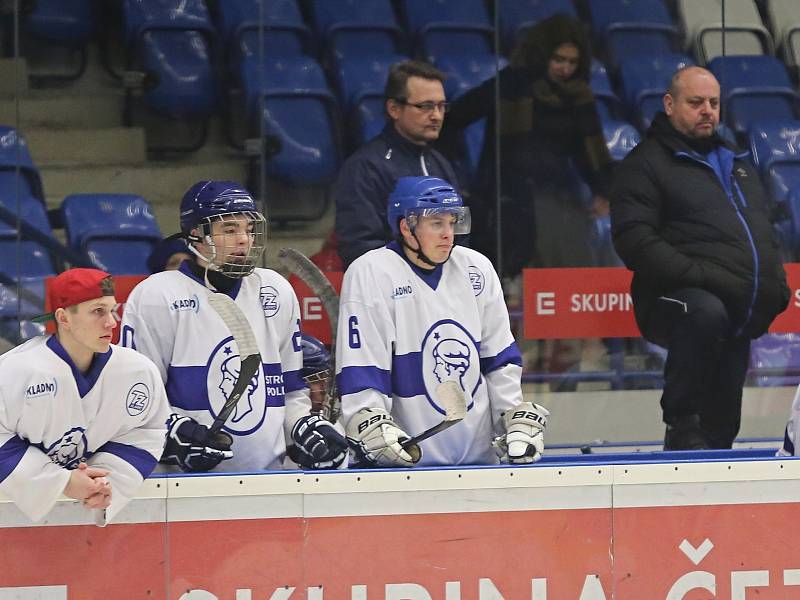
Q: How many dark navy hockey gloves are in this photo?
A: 2